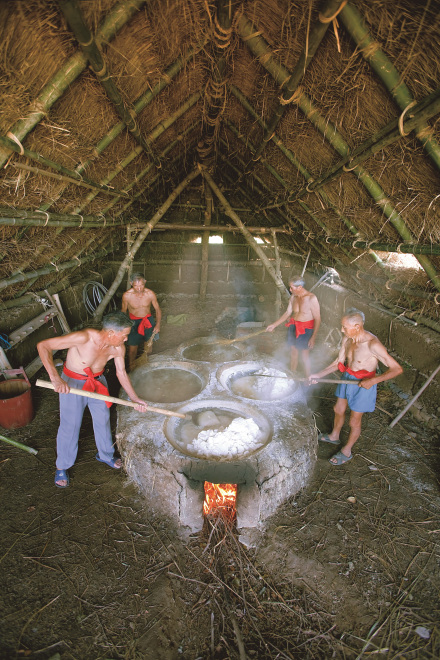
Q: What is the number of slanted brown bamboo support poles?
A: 2